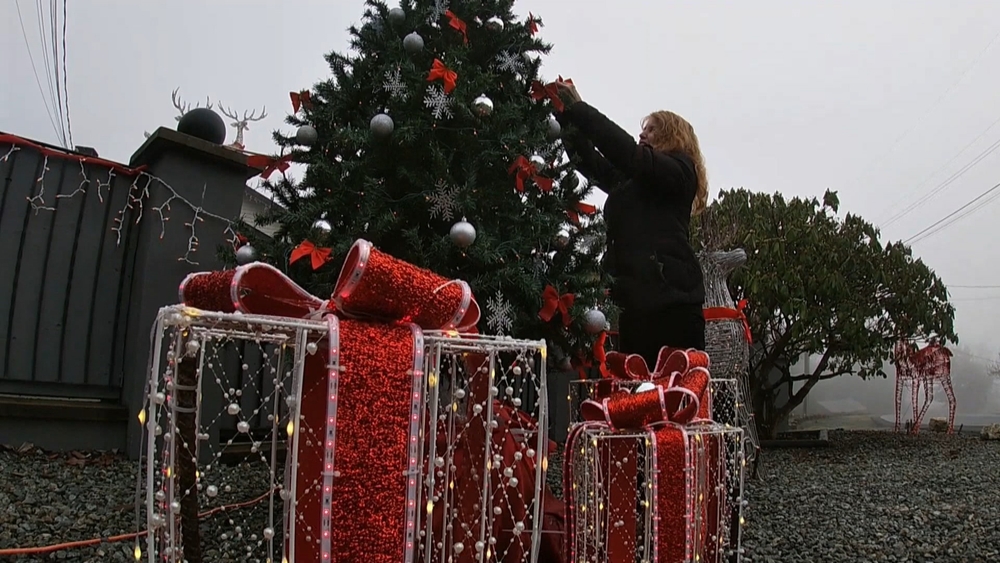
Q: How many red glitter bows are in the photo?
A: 3